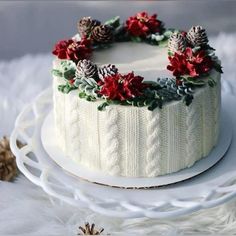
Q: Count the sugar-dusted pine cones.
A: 6